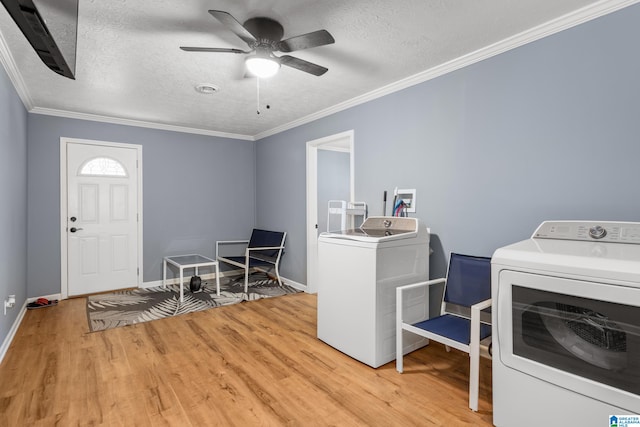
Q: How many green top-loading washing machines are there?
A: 0